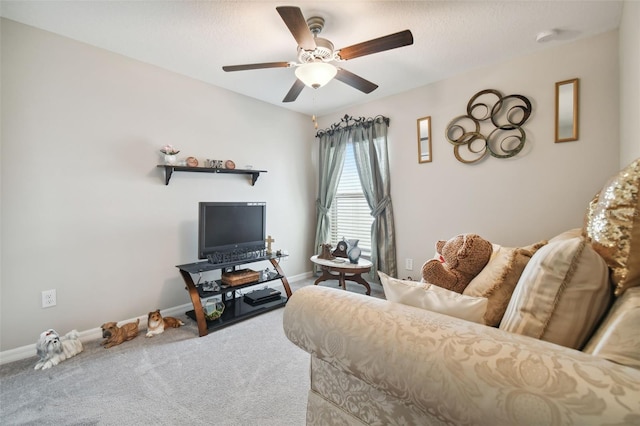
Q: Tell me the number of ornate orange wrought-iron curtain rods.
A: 0